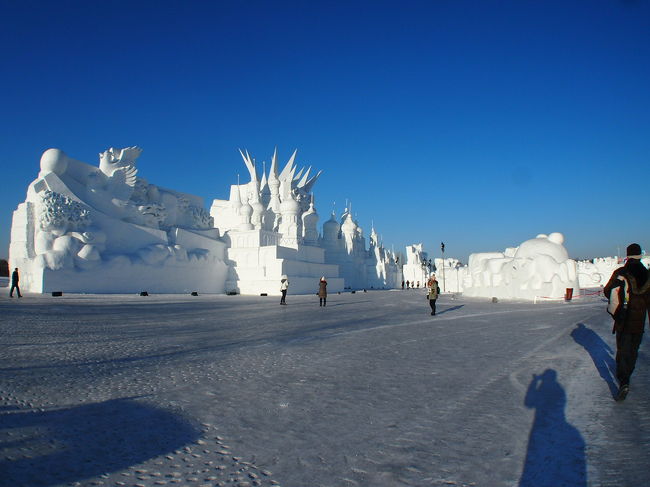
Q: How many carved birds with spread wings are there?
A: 1